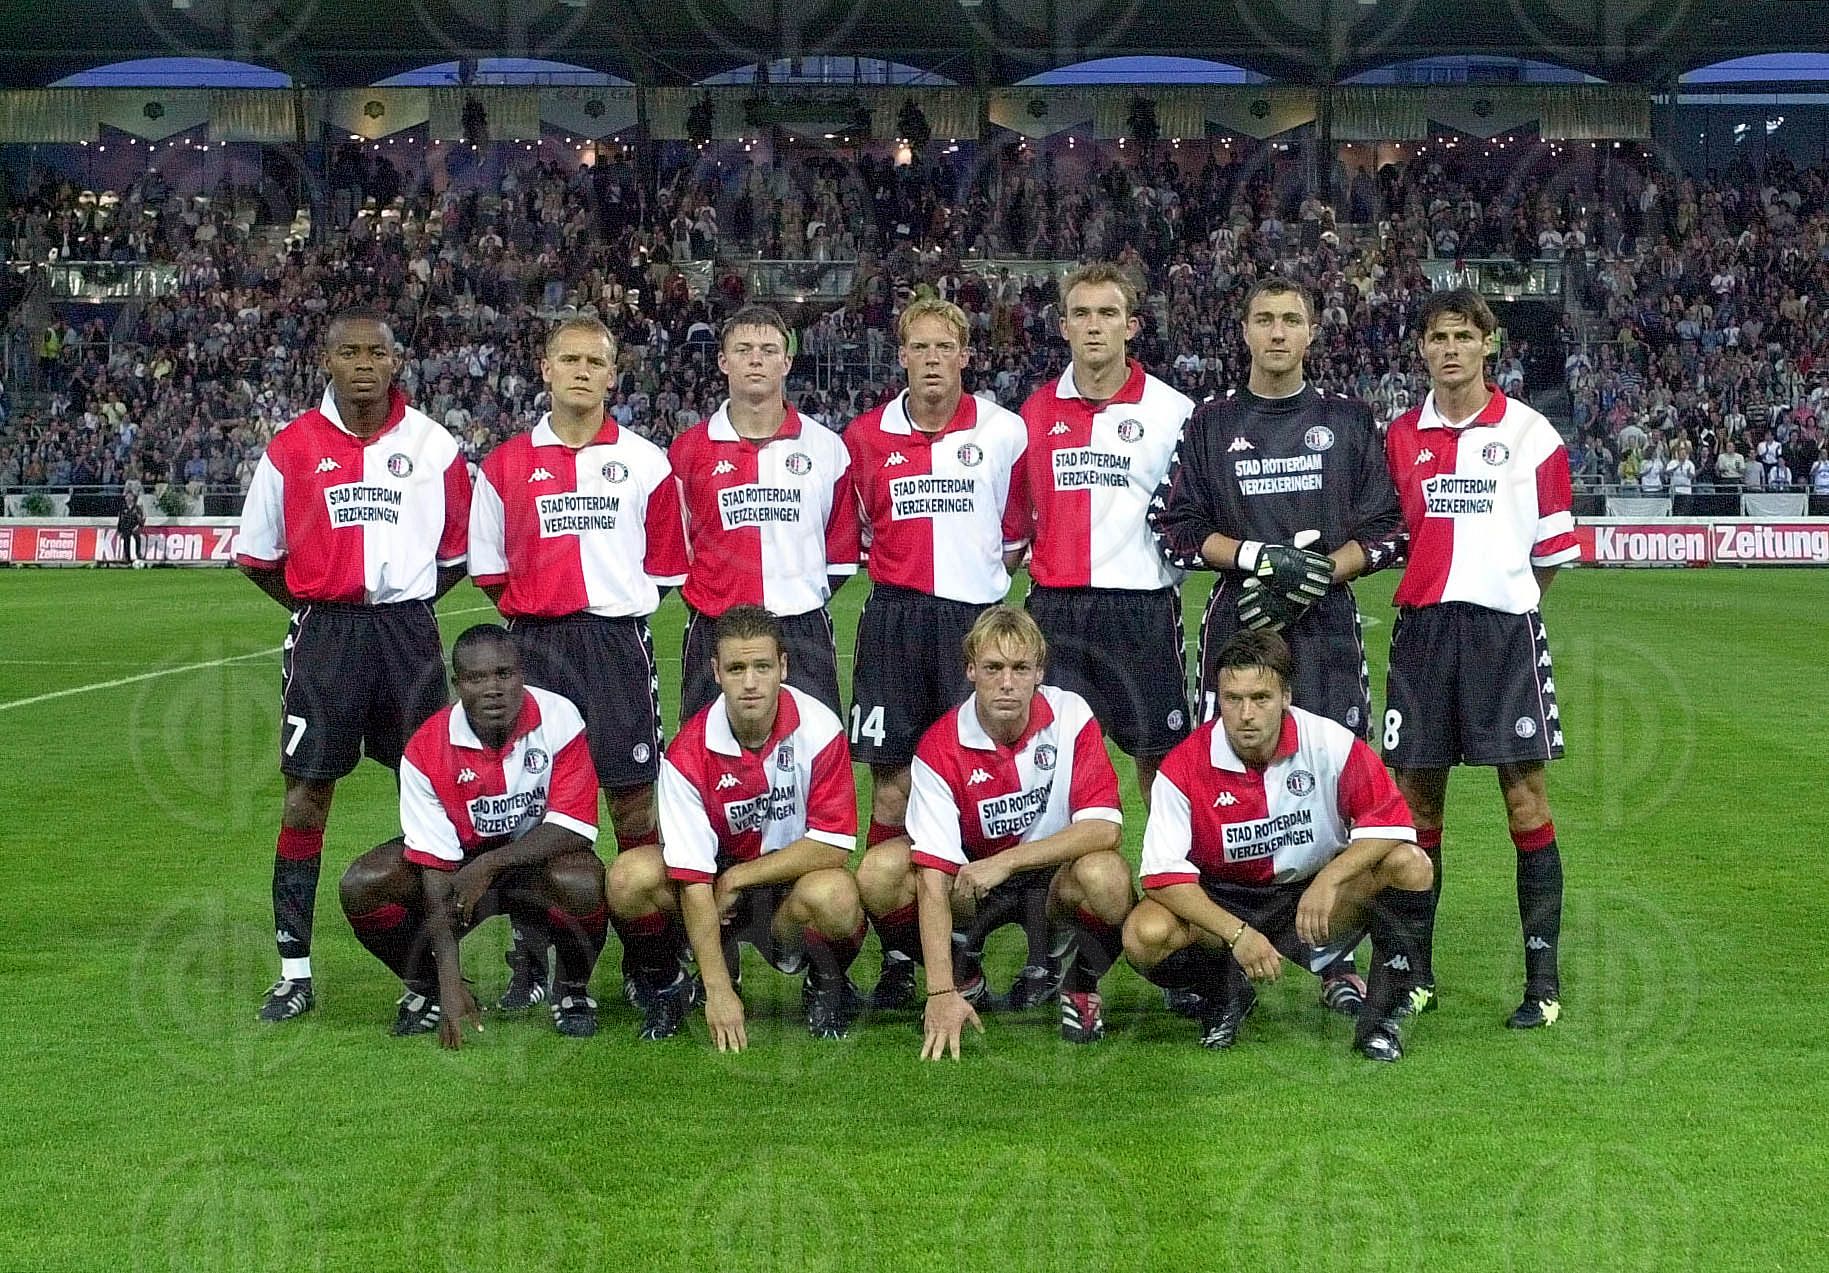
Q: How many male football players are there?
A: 11